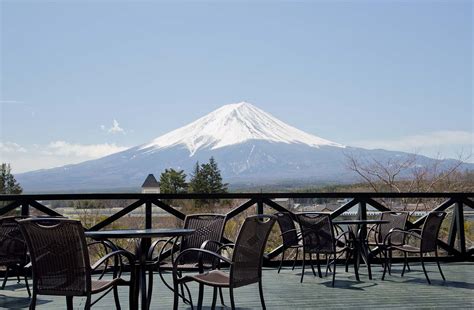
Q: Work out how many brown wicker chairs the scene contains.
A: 8